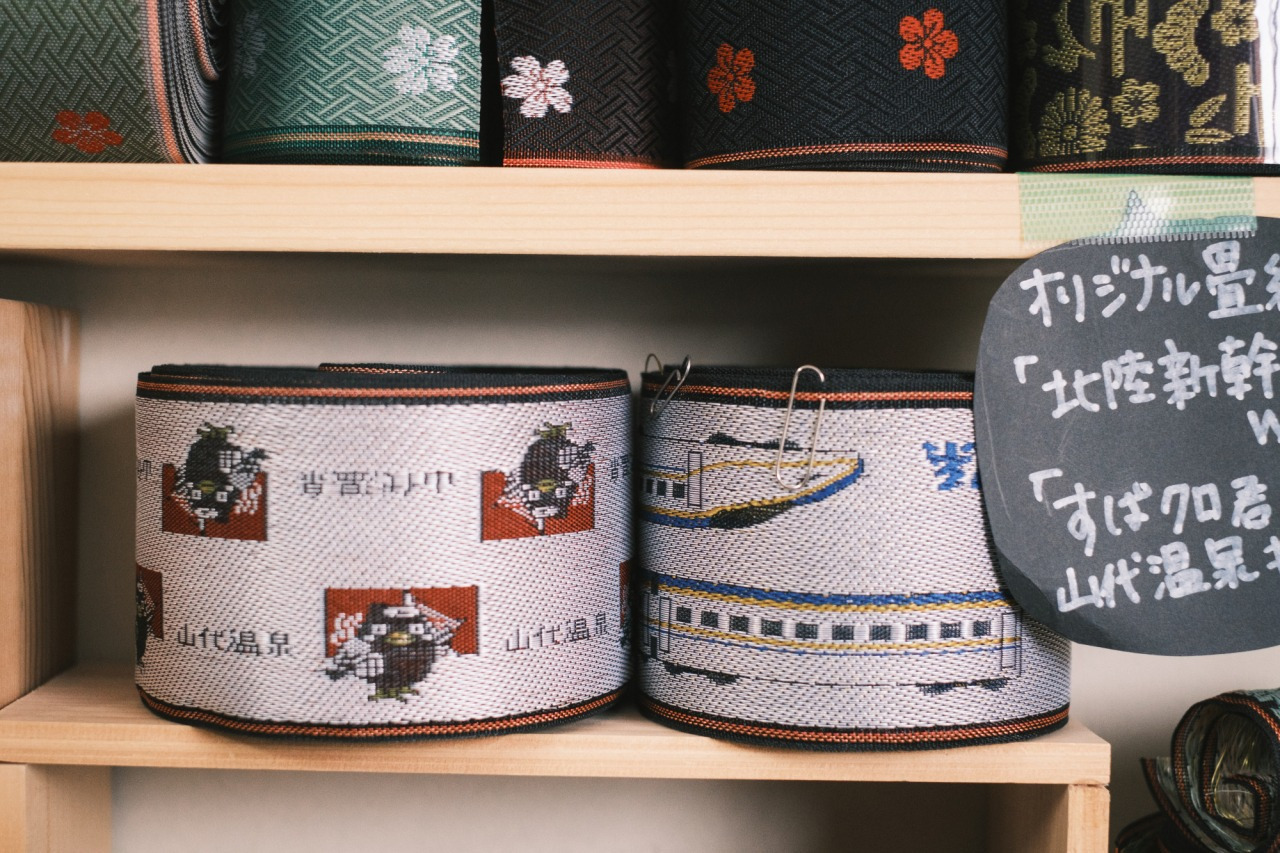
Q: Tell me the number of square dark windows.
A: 13